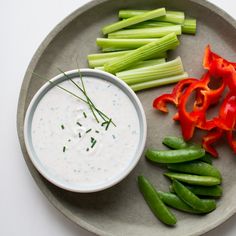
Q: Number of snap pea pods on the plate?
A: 8